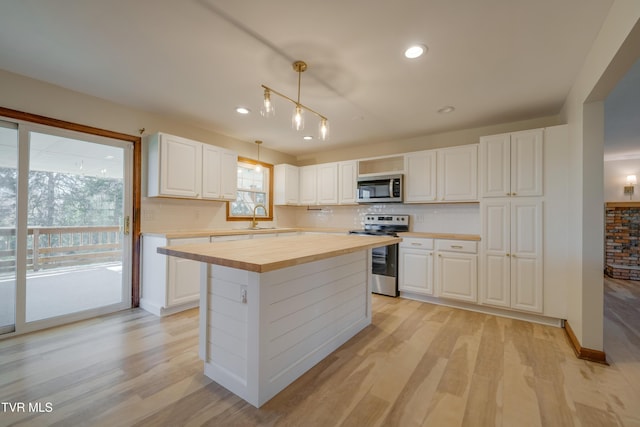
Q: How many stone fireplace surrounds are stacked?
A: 1